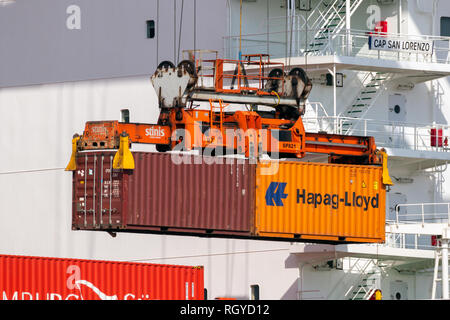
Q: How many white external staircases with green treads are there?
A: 3